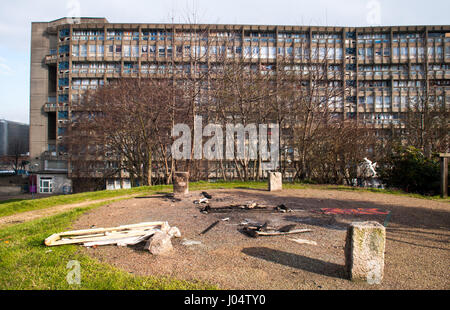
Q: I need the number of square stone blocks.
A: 3